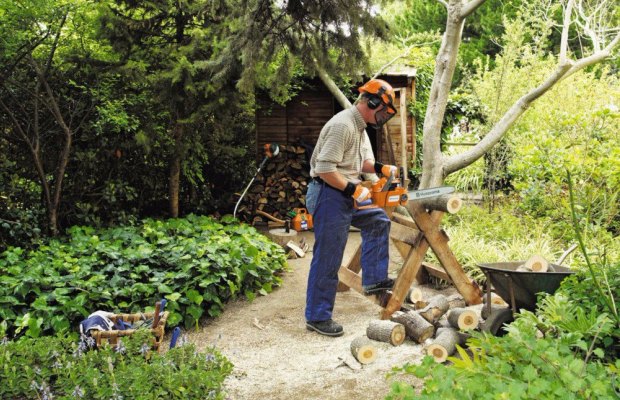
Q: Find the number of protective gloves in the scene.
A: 2